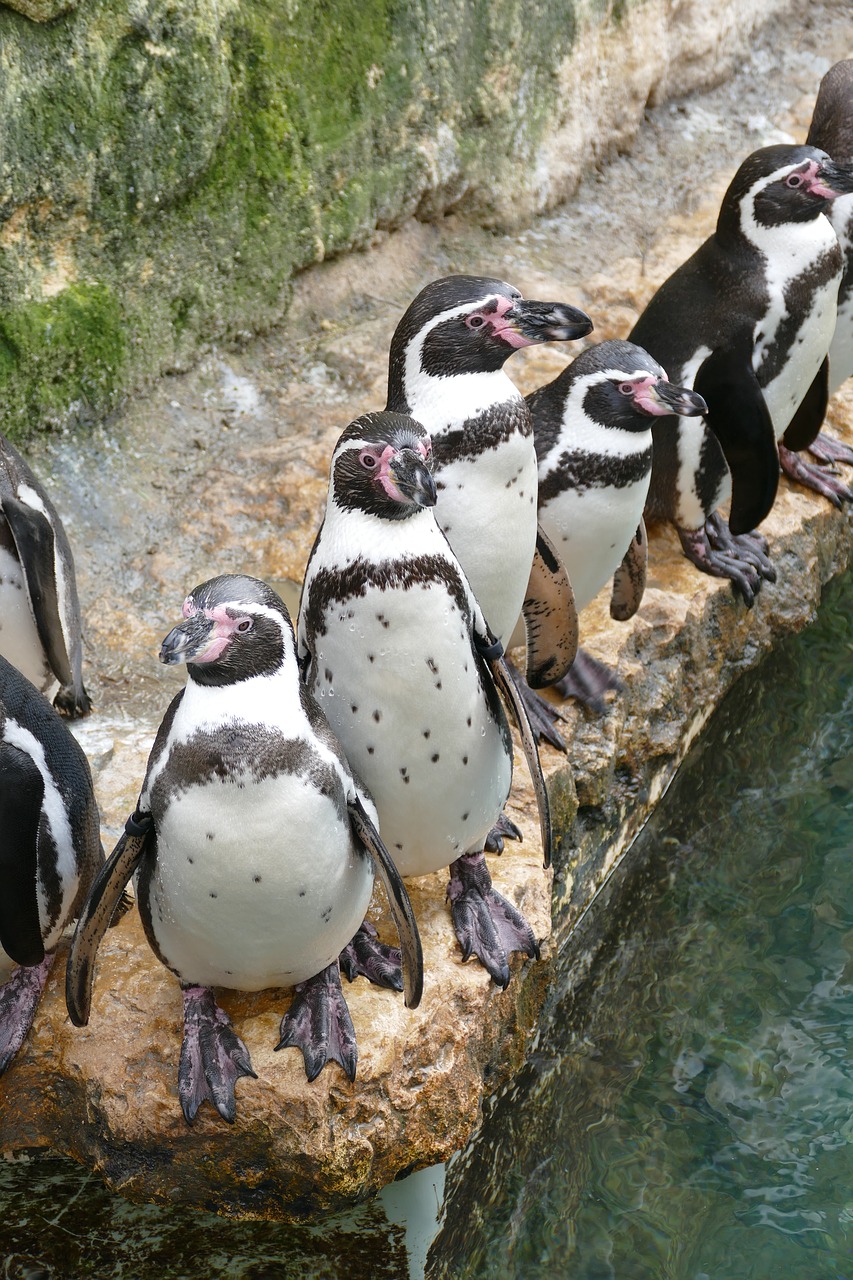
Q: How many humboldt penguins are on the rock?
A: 8